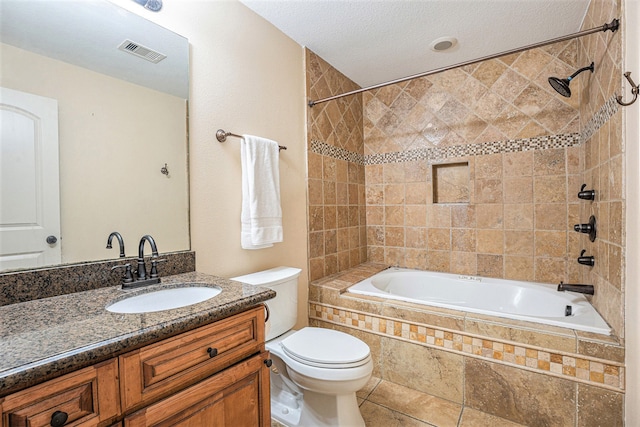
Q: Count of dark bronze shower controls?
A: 3